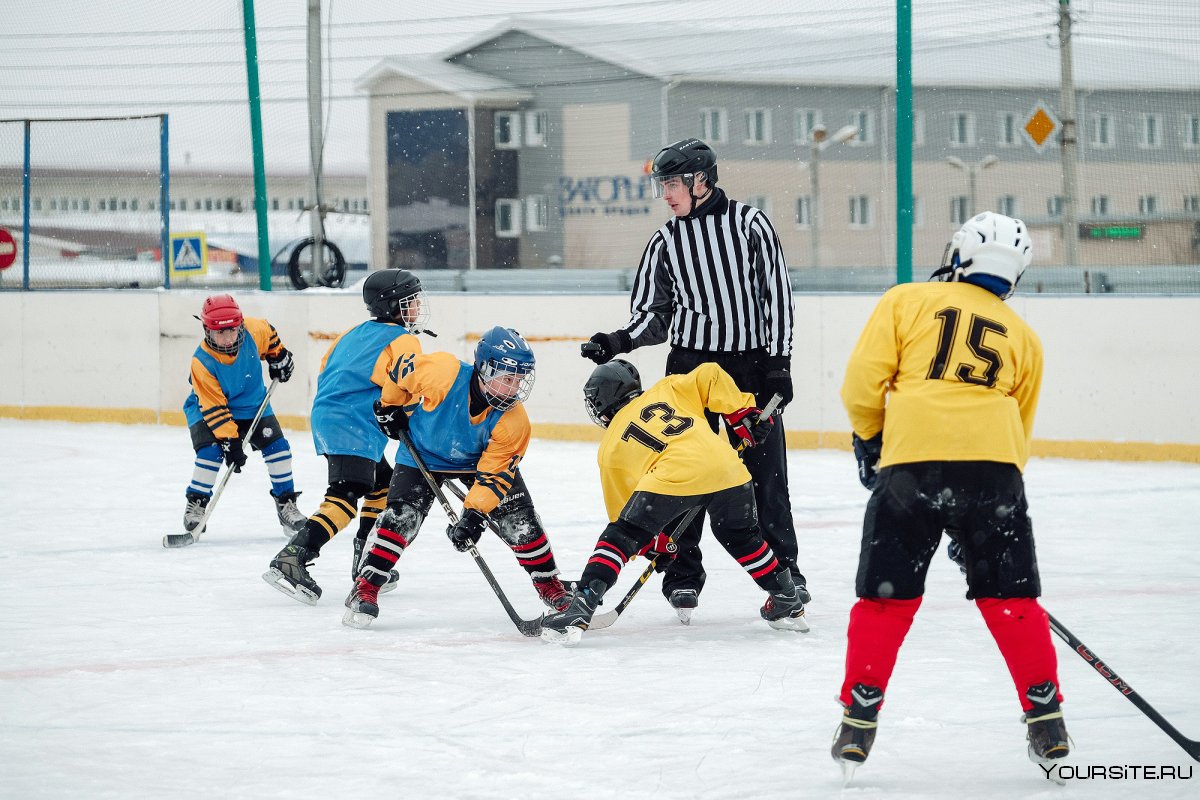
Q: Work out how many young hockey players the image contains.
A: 5